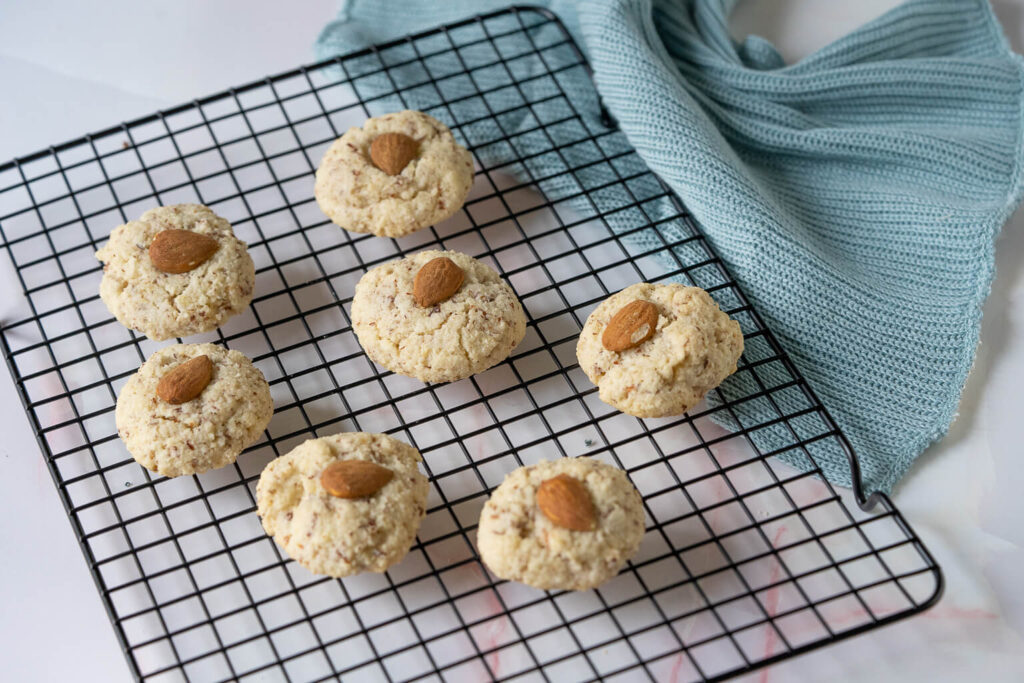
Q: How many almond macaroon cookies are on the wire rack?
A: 7